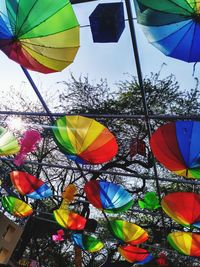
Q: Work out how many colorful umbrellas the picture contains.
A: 14